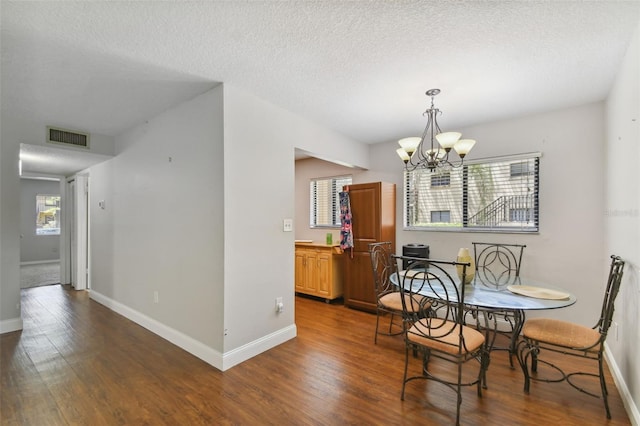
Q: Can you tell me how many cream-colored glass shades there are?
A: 5